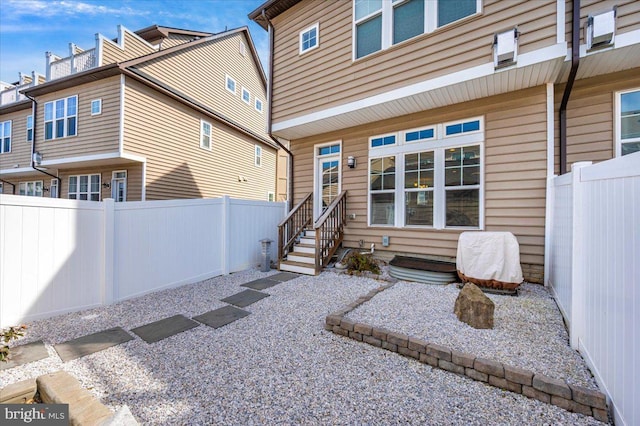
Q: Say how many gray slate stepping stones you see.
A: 7